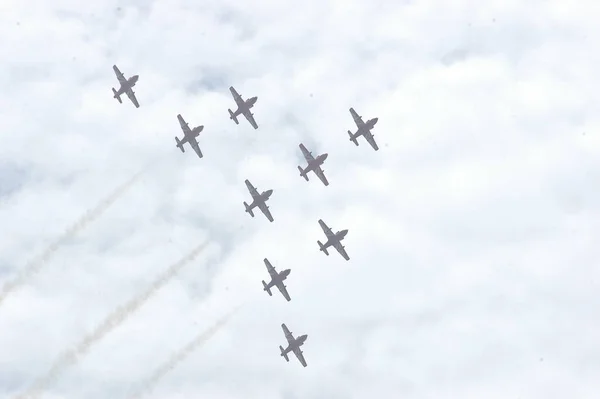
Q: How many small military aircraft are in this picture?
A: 9